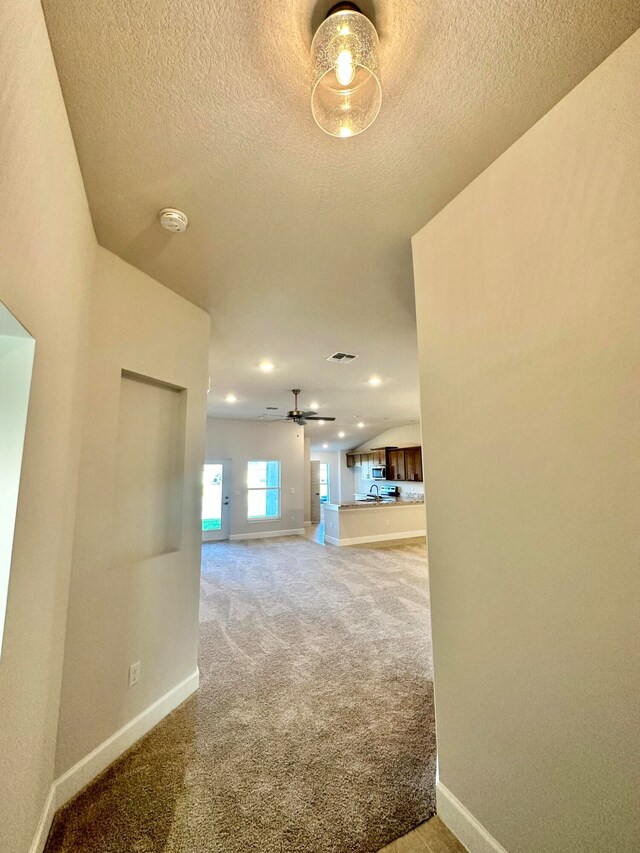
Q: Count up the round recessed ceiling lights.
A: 8